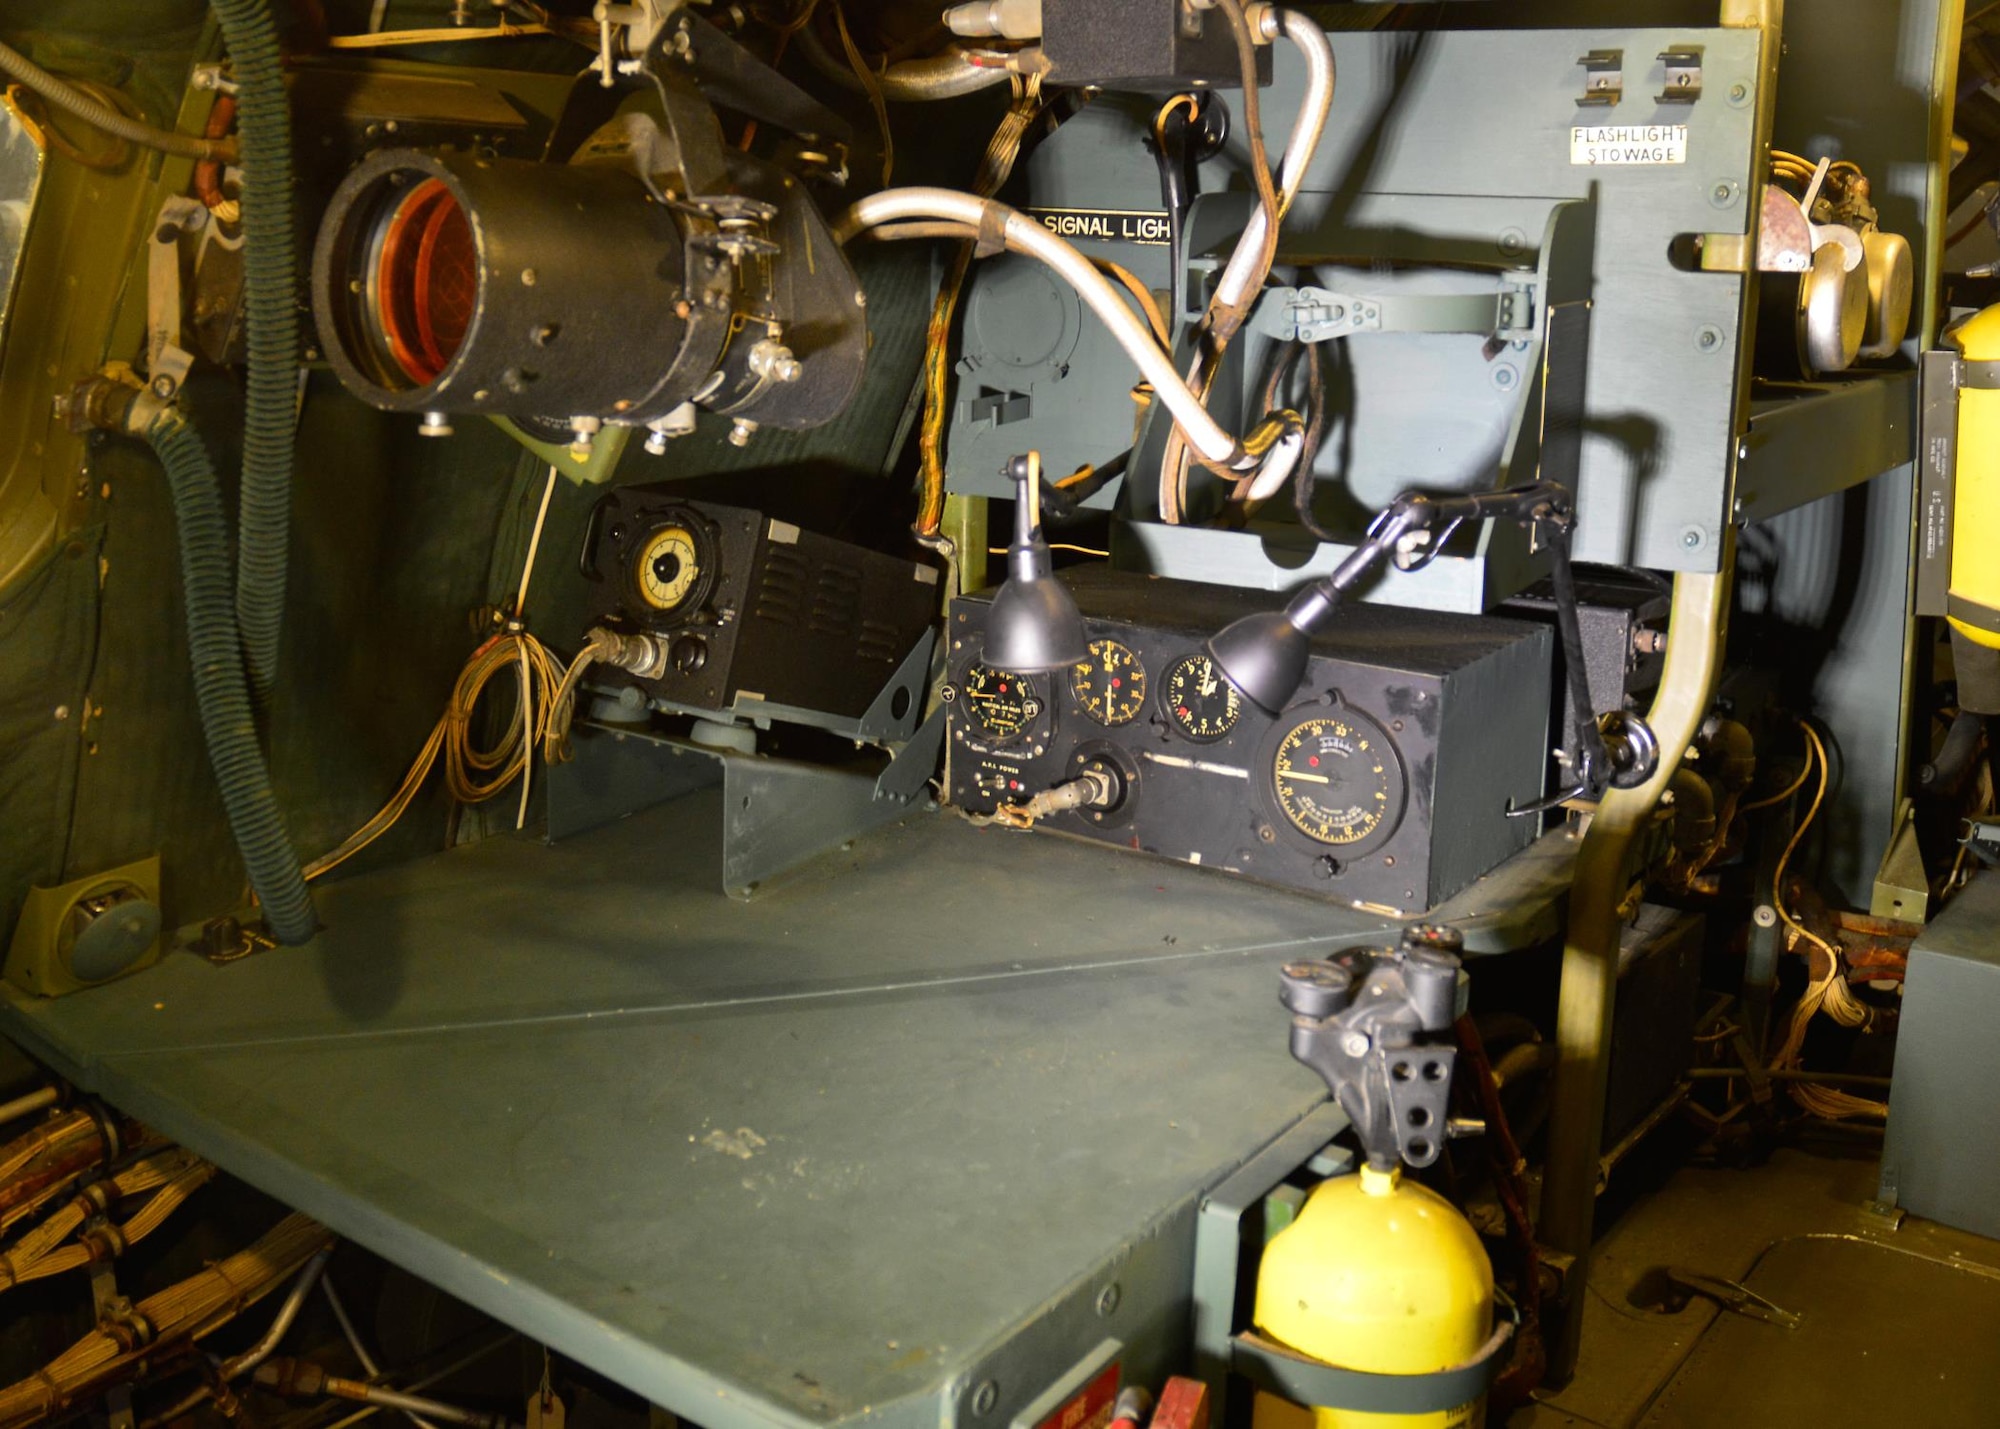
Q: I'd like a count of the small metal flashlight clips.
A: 2